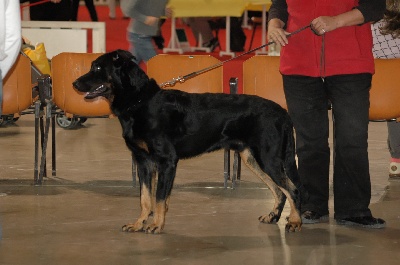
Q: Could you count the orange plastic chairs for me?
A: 5